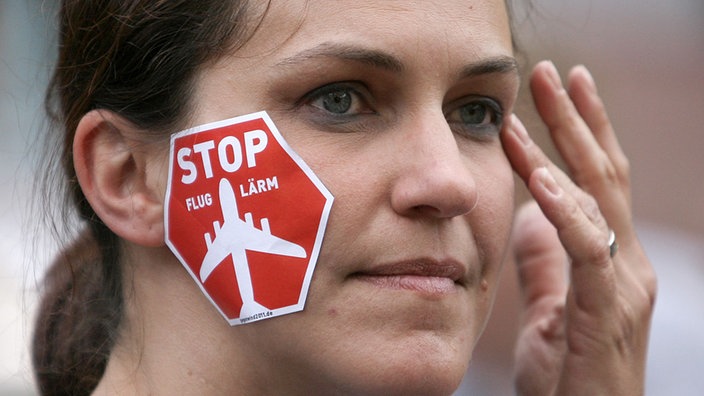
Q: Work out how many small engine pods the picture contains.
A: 4